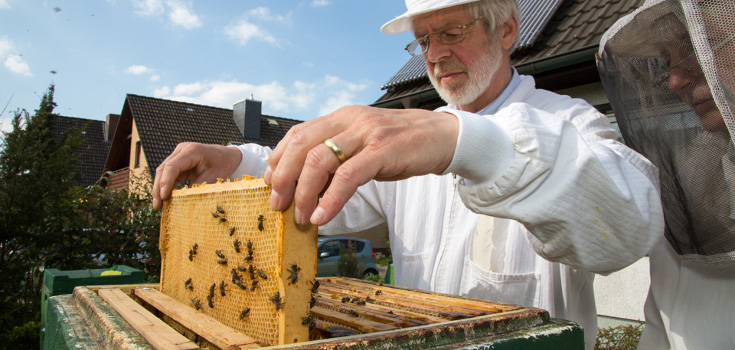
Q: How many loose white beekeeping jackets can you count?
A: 2